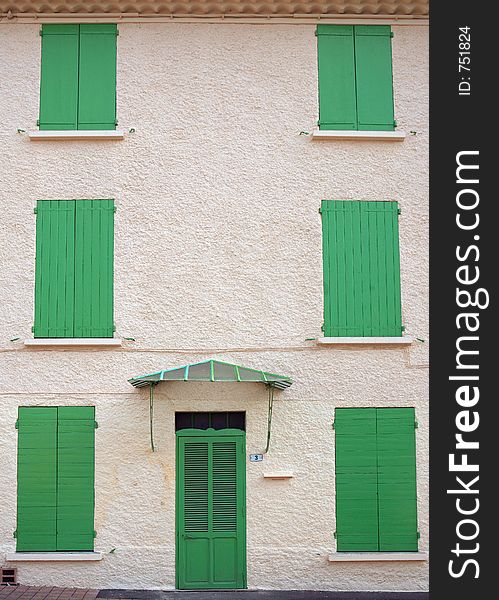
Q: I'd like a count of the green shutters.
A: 12